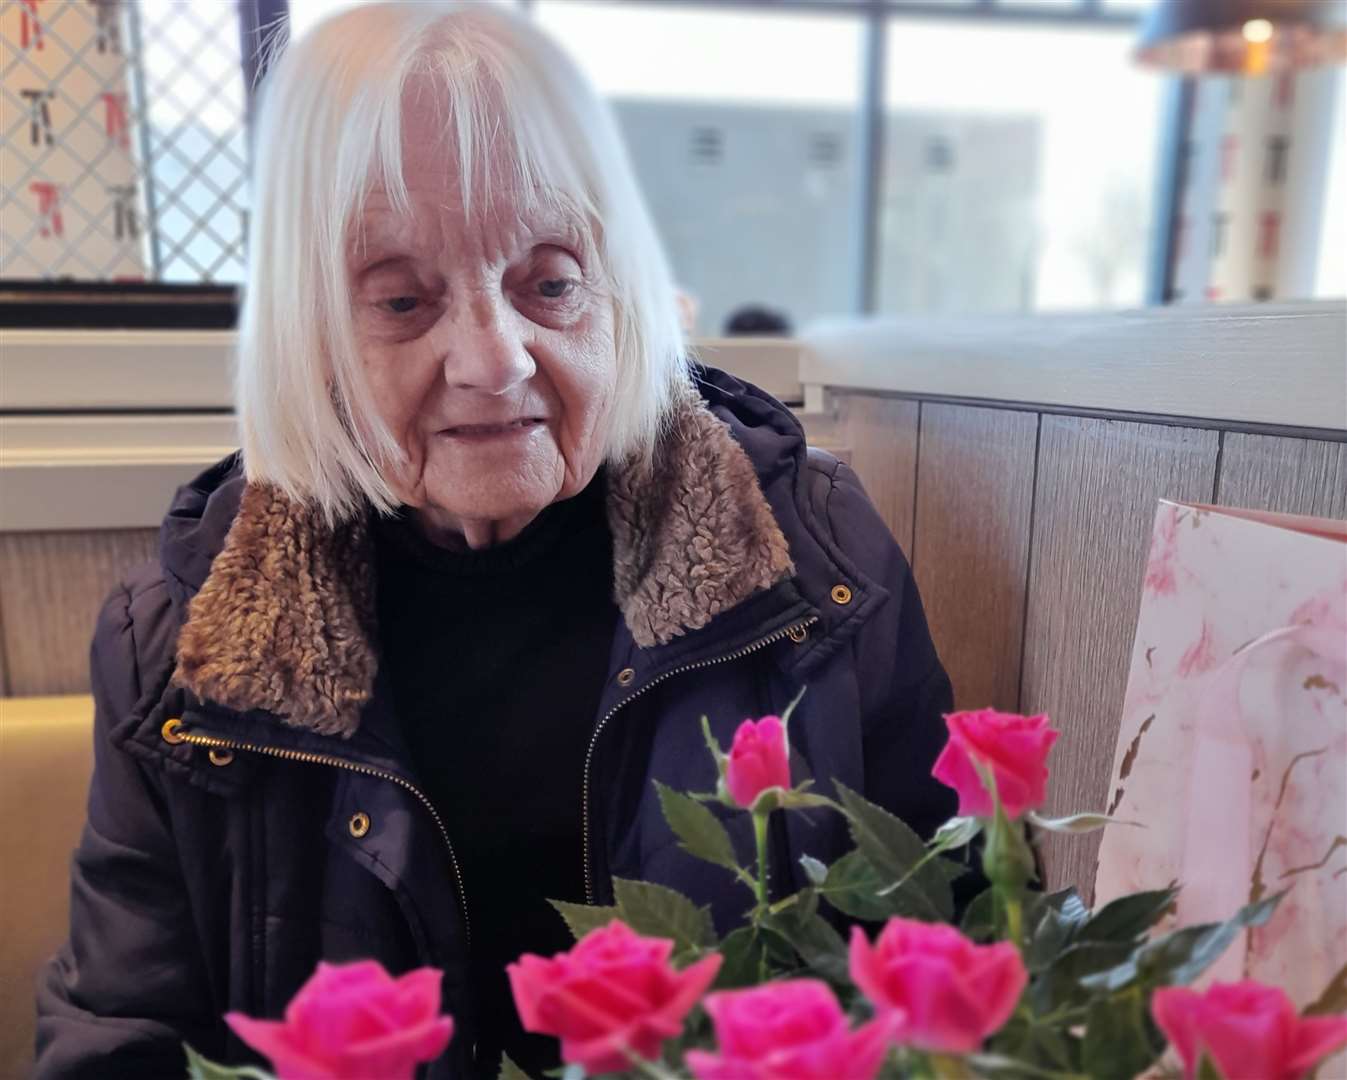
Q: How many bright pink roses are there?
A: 7